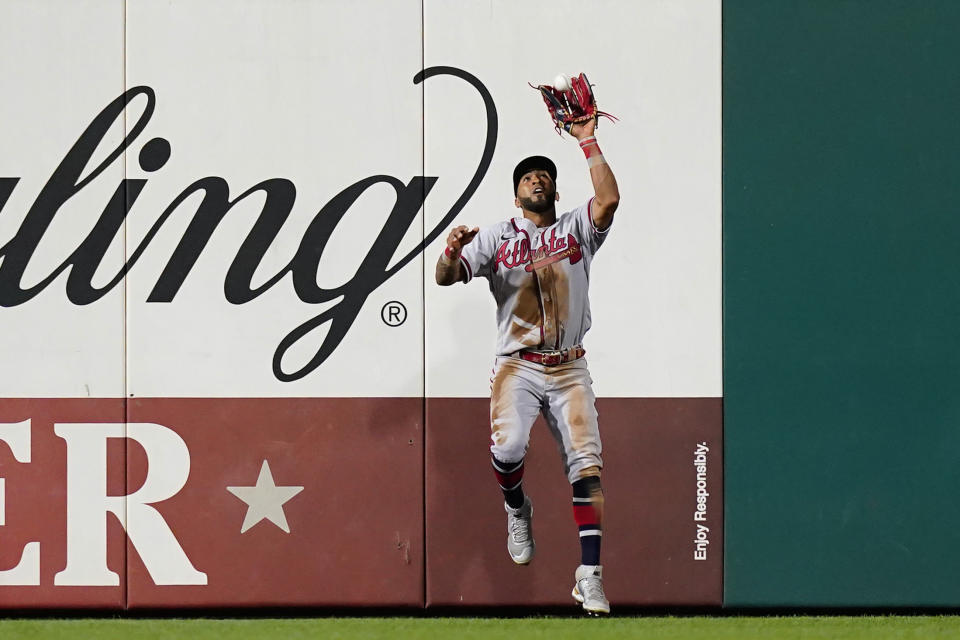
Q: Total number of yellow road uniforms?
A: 0